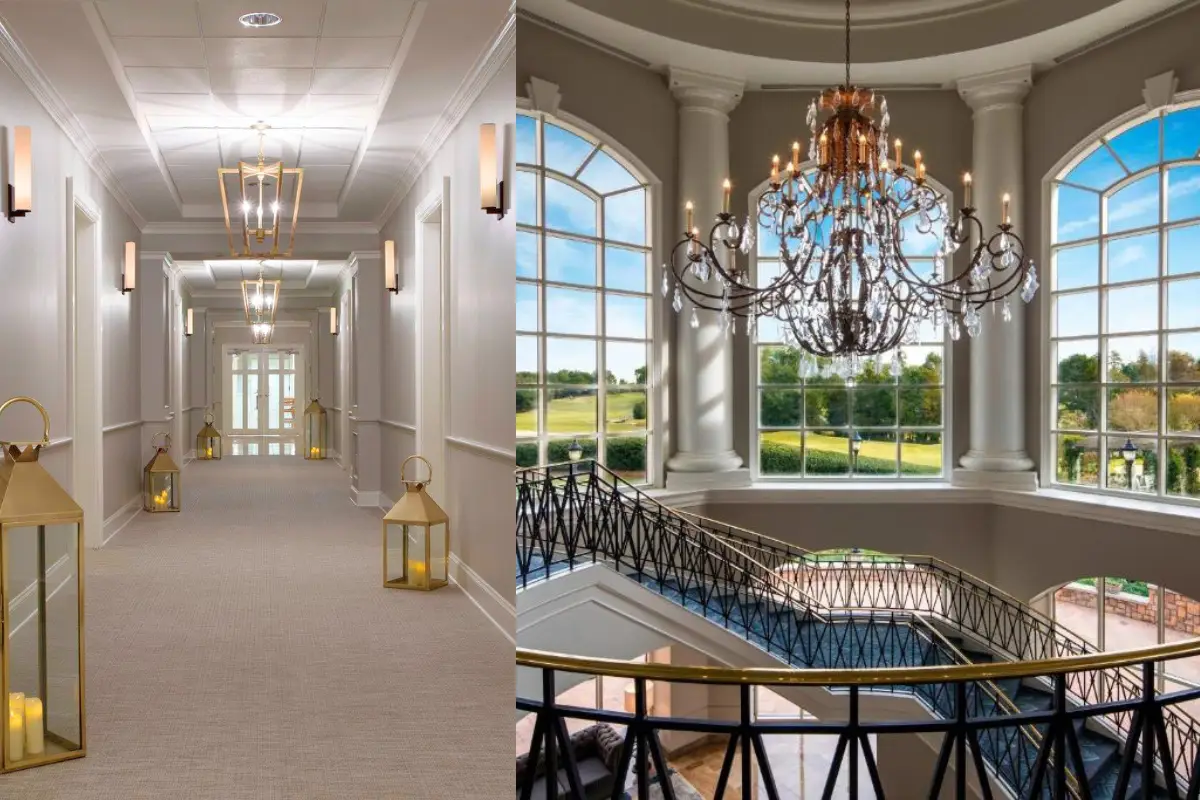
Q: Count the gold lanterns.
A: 5